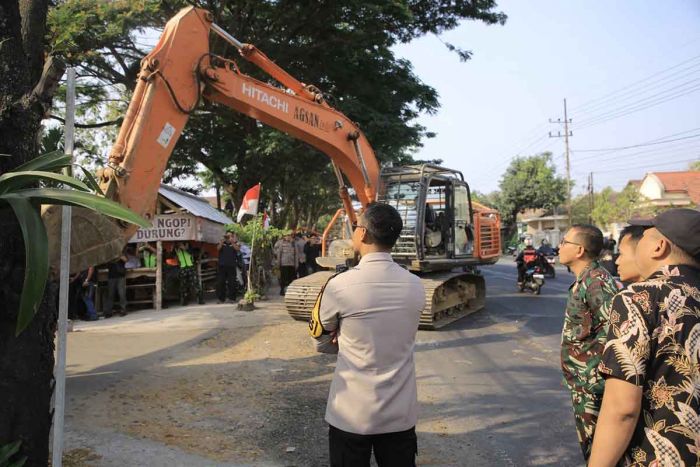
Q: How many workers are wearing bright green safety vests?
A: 2